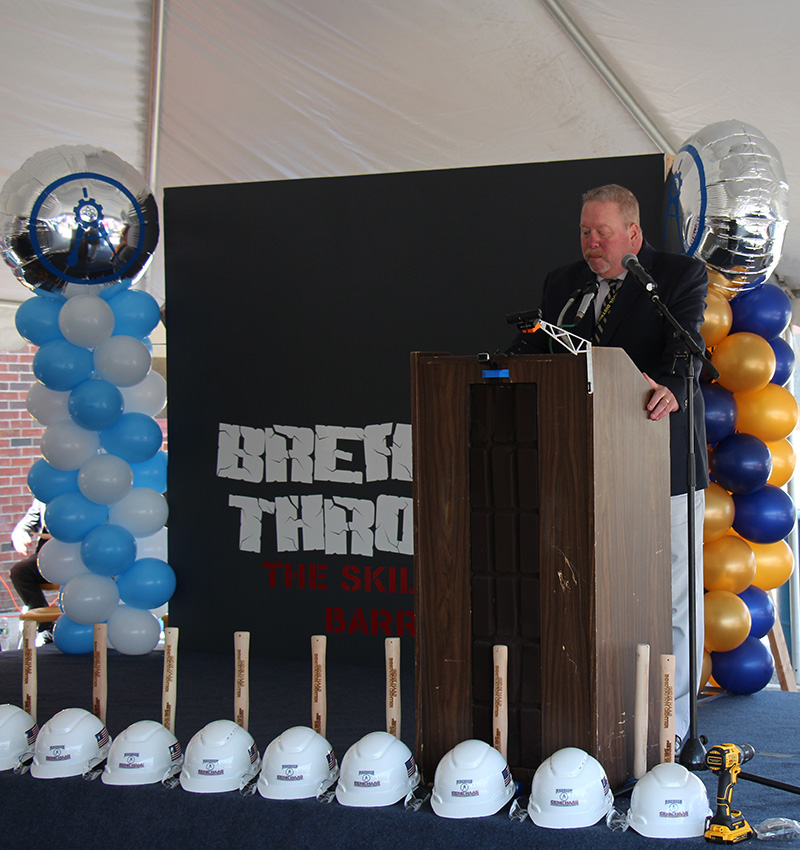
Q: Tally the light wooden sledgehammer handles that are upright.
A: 9